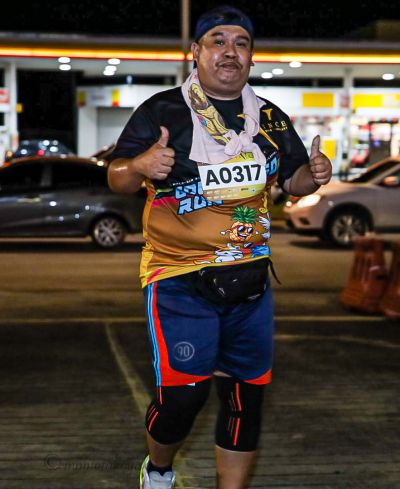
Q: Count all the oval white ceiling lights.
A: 9